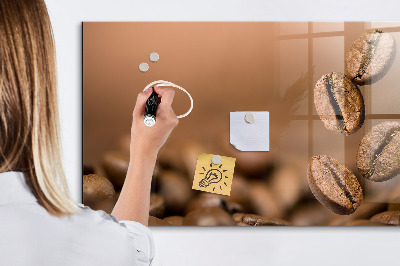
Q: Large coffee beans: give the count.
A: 4